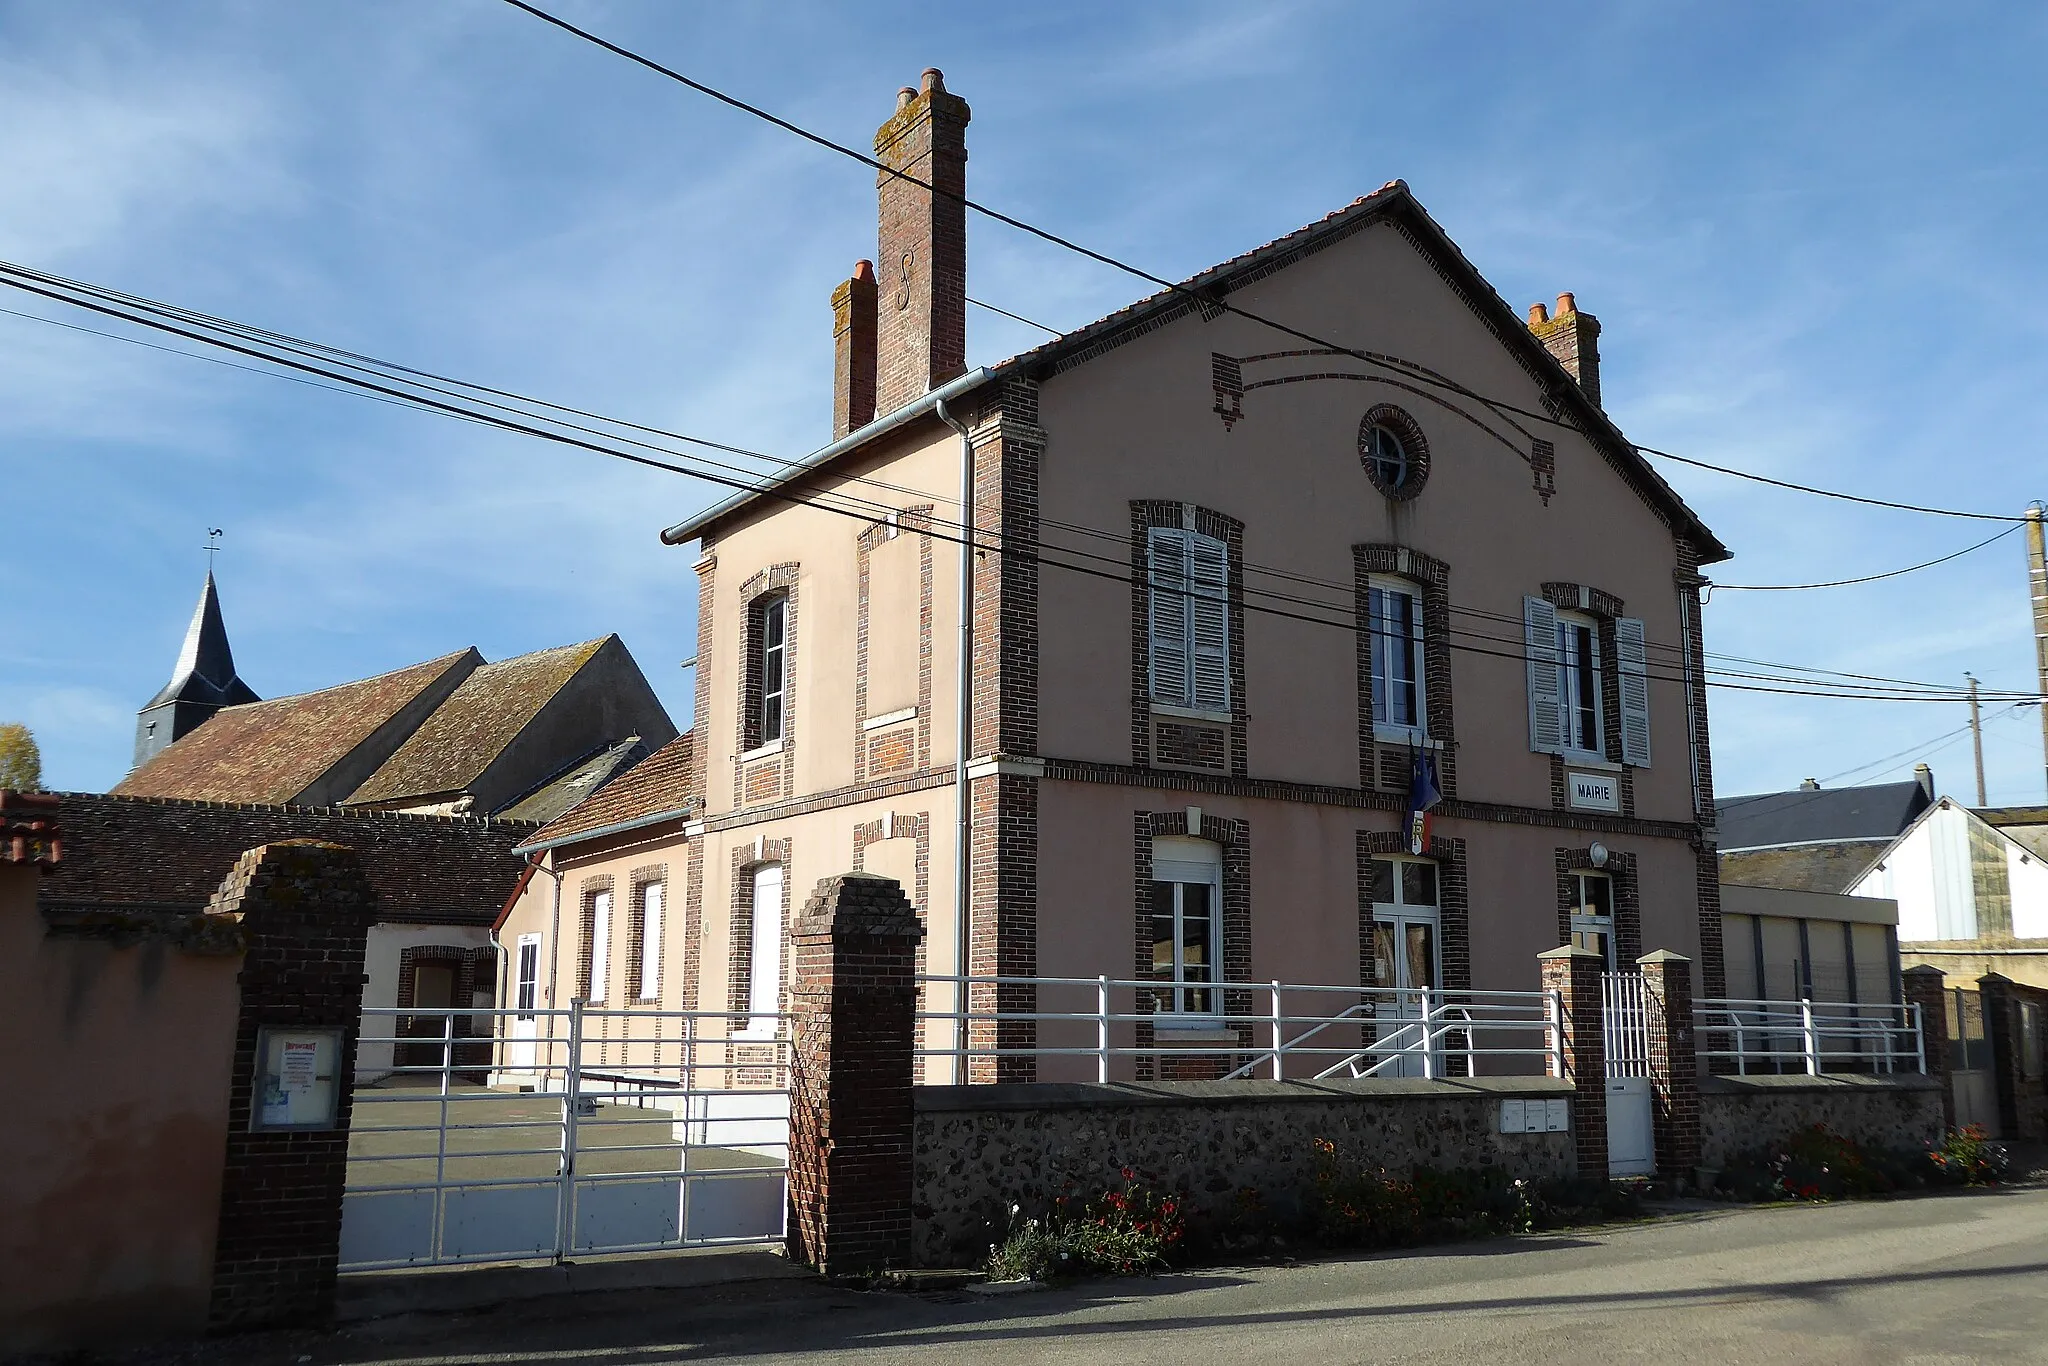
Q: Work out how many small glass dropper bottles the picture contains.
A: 0